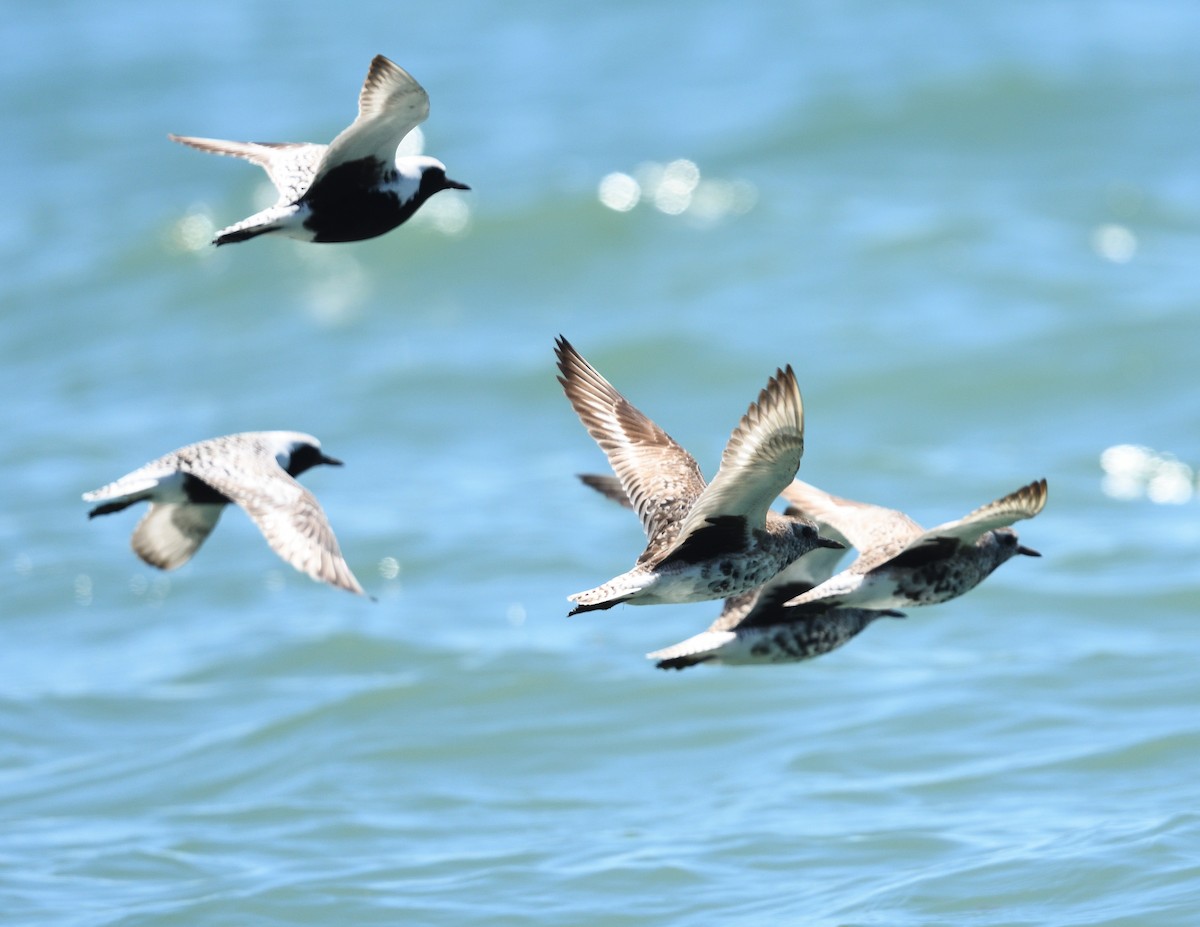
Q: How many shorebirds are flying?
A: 5